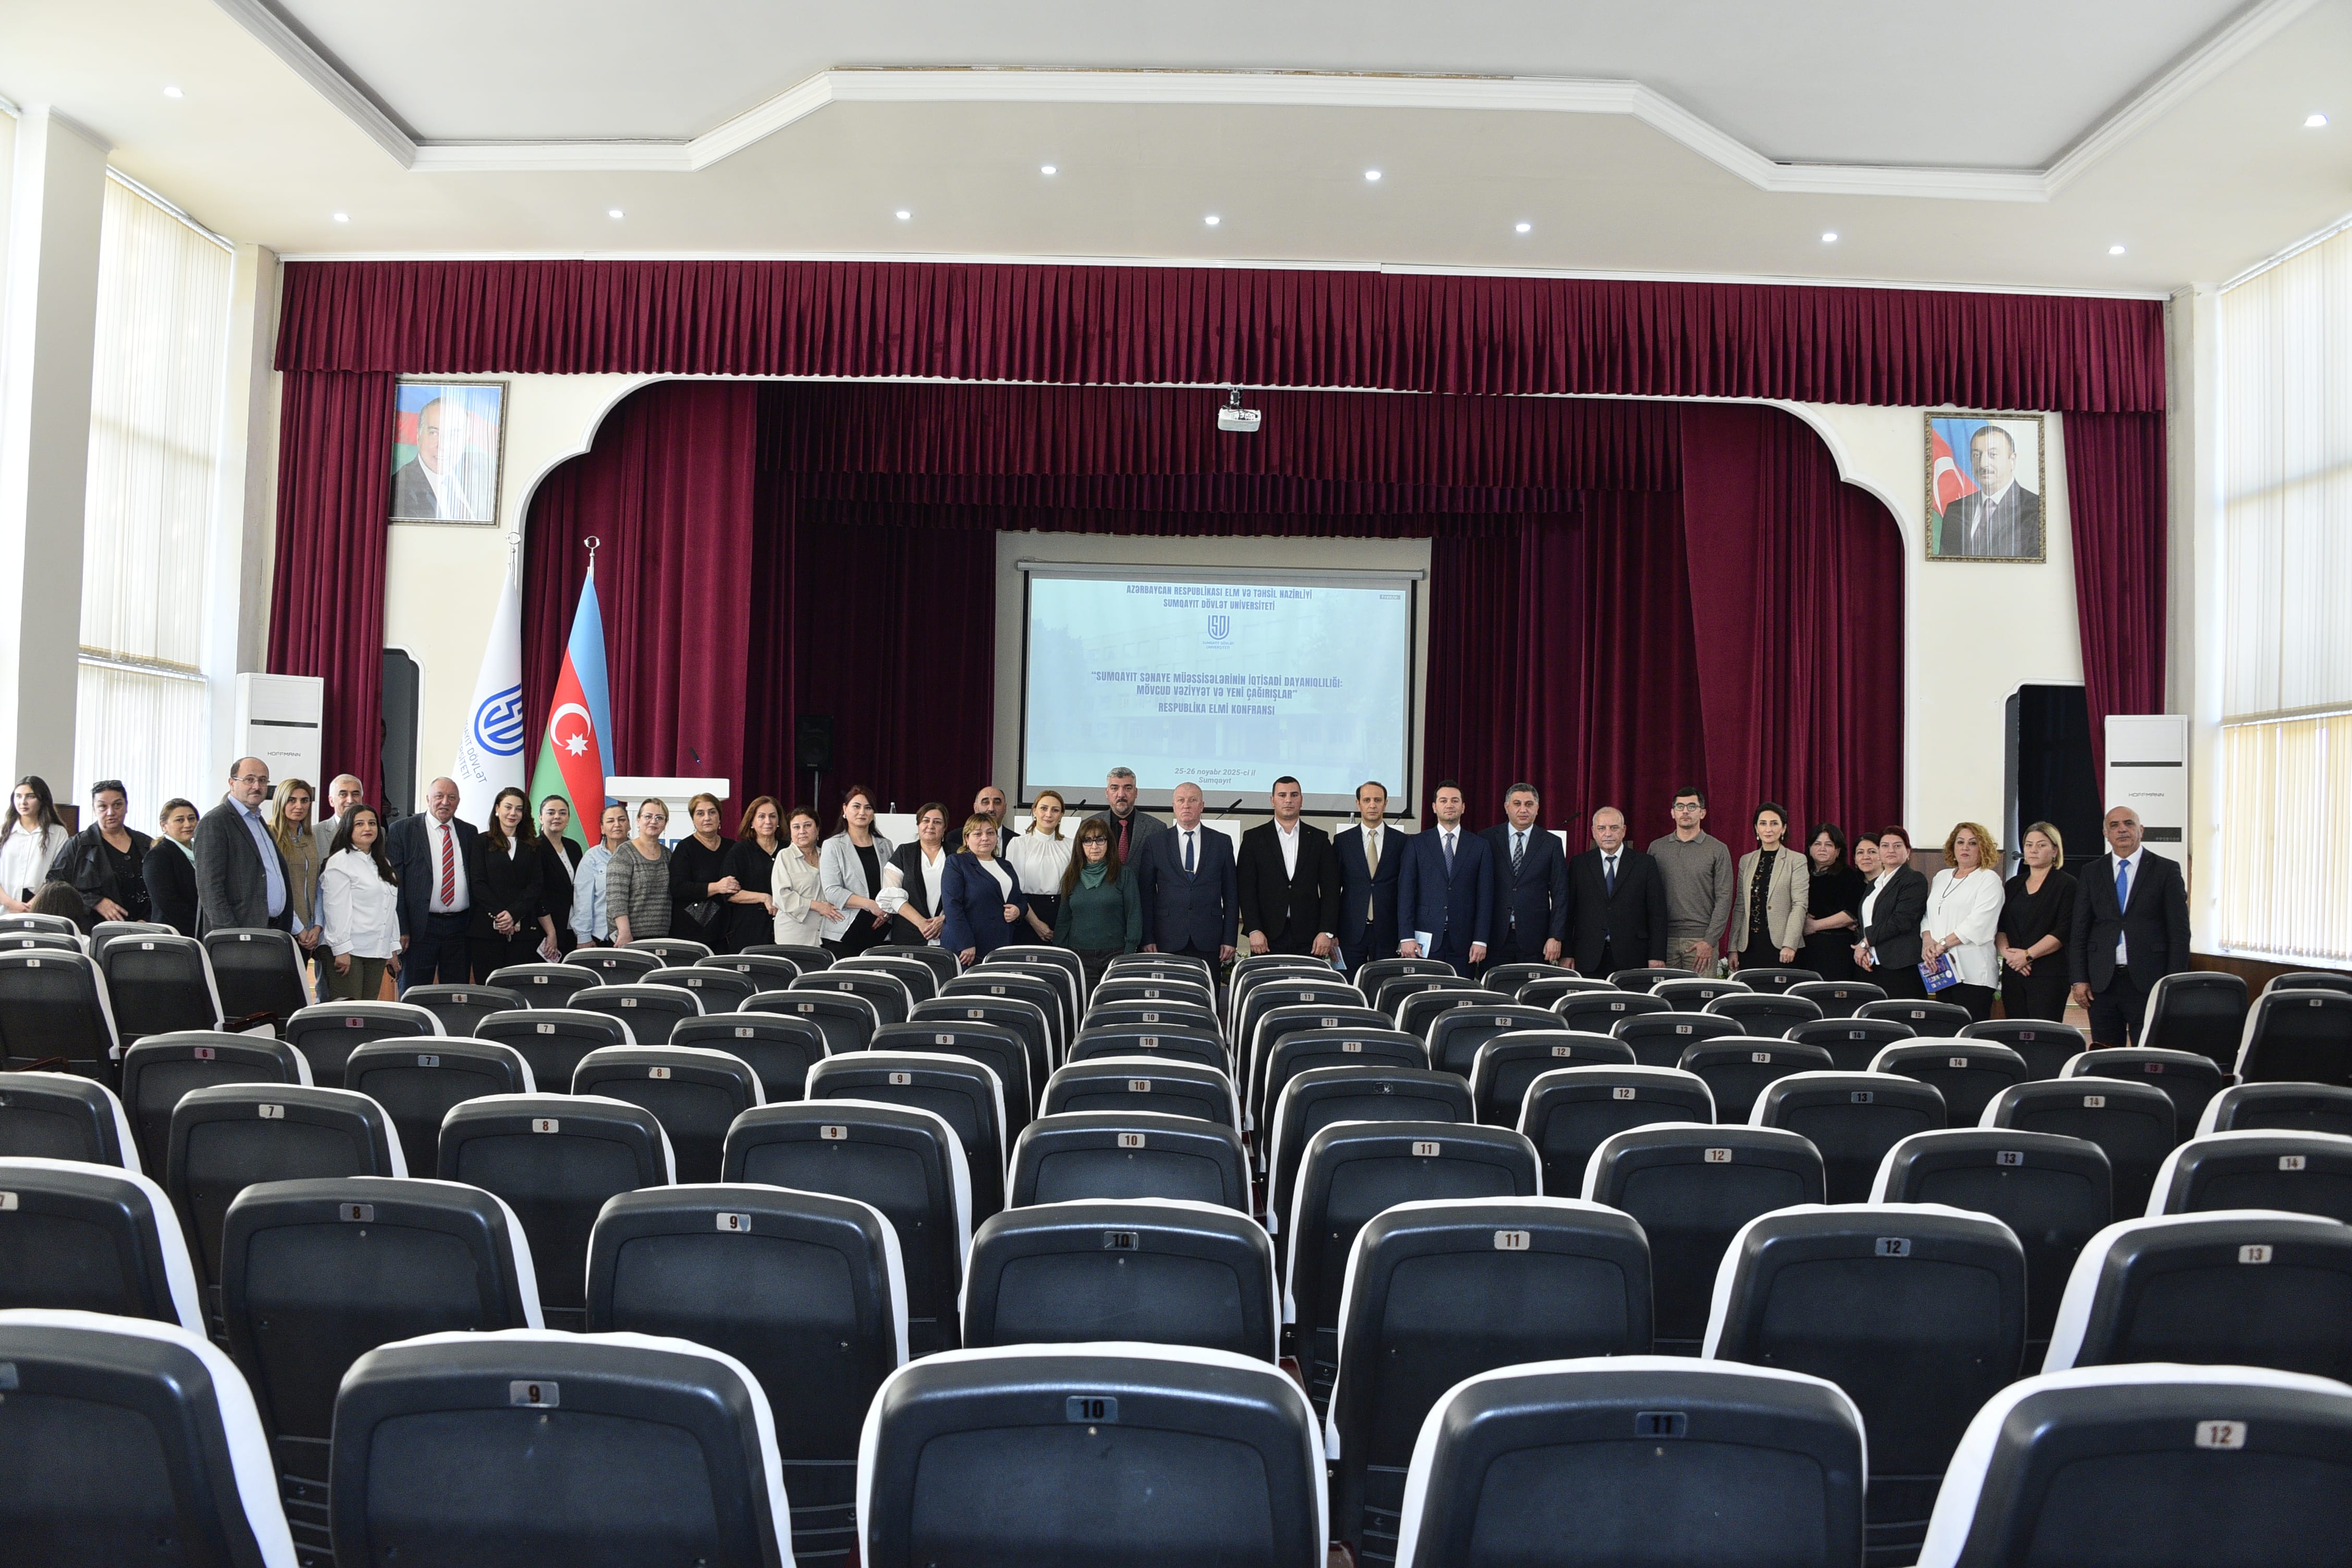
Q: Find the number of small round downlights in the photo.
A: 11